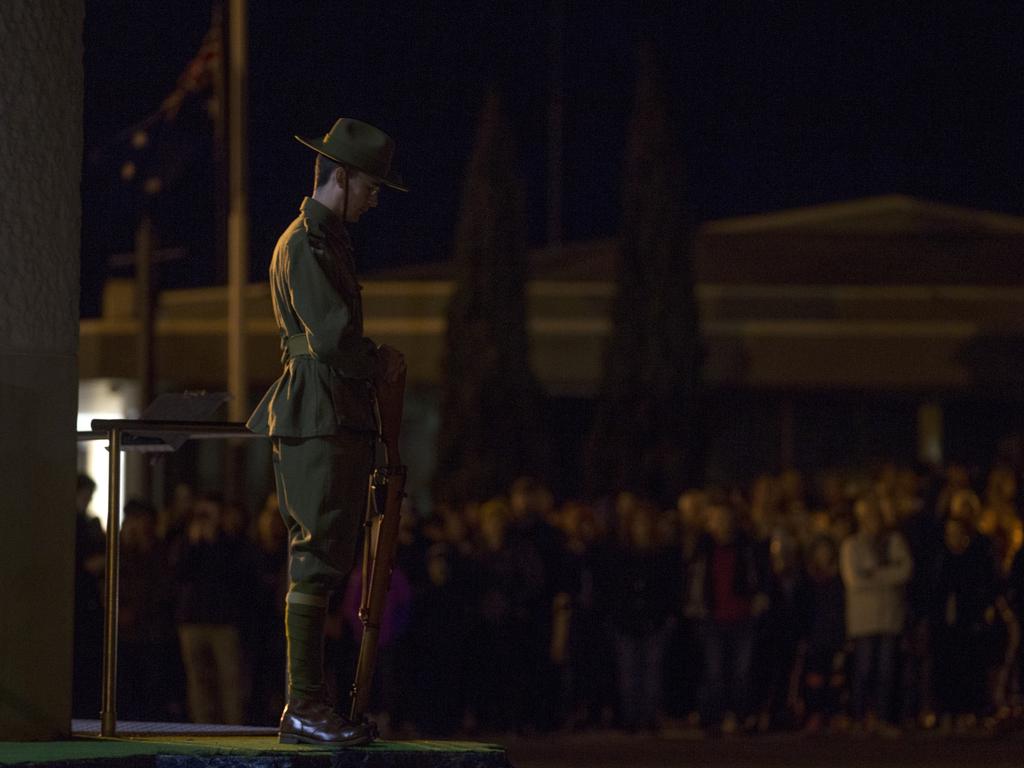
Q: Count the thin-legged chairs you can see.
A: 0